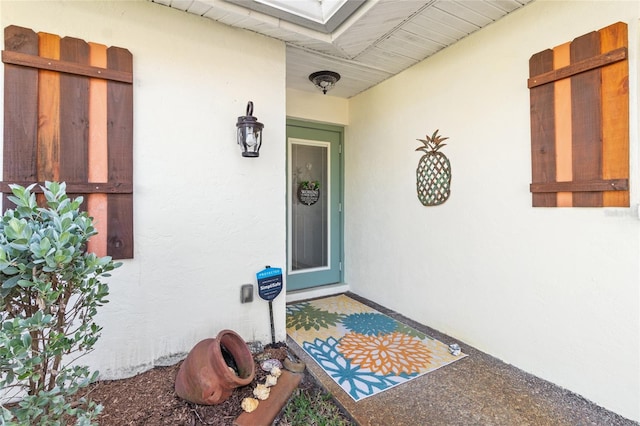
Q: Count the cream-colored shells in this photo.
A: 4